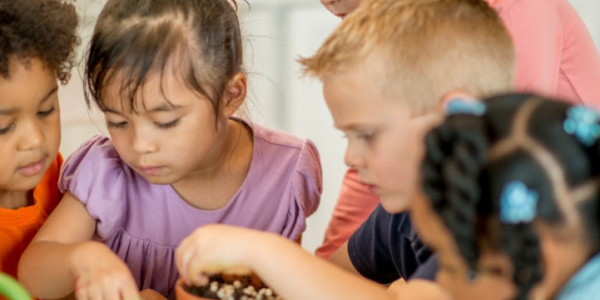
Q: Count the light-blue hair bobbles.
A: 3